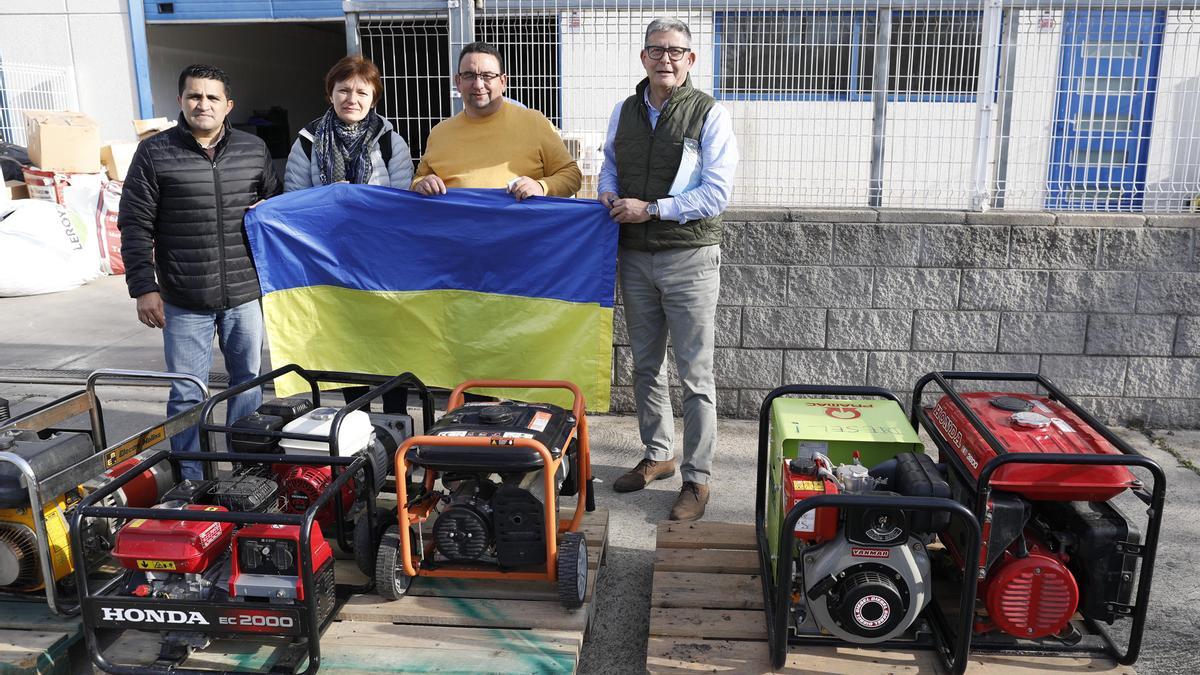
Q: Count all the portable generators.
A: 6